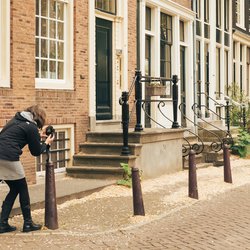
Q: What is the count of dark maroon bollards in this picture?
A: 4